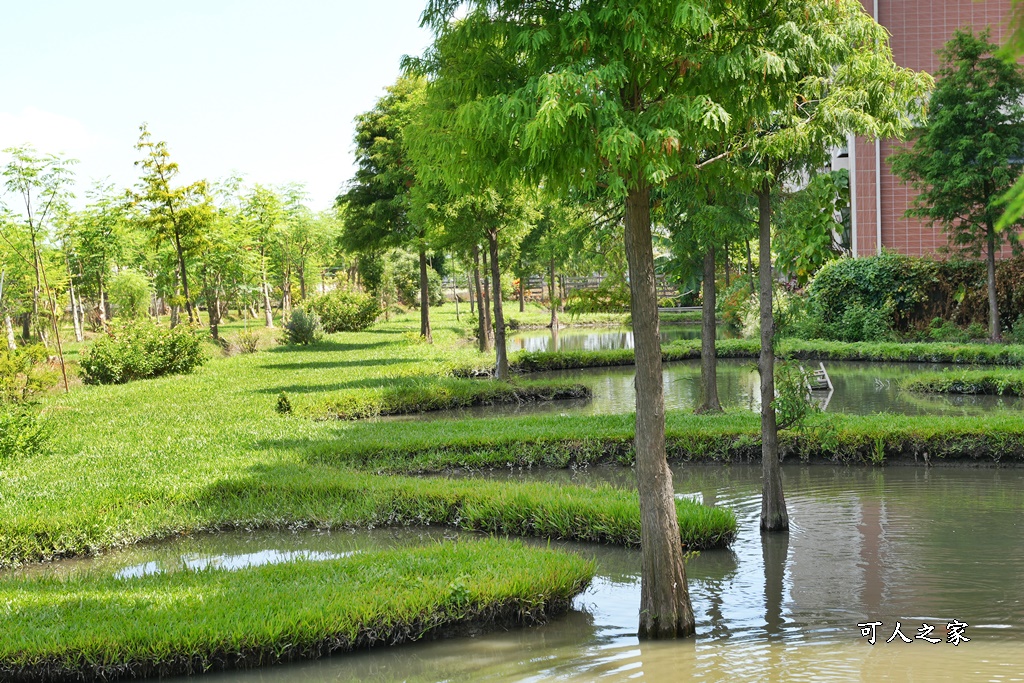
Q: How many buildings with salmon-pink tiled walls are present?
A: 1